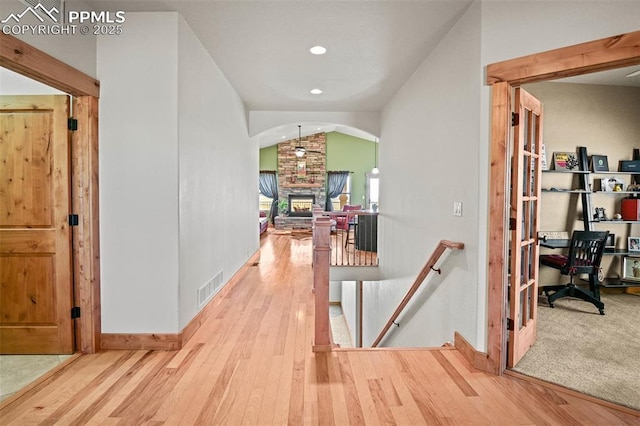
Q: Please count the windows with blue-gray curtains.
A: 2